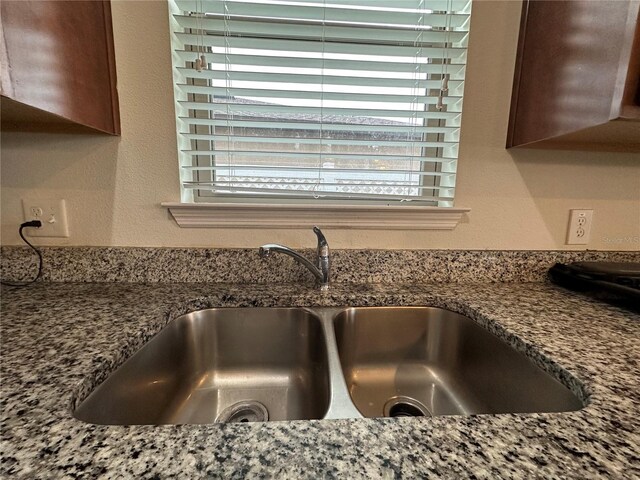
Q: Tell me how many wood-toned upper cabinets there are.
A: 2